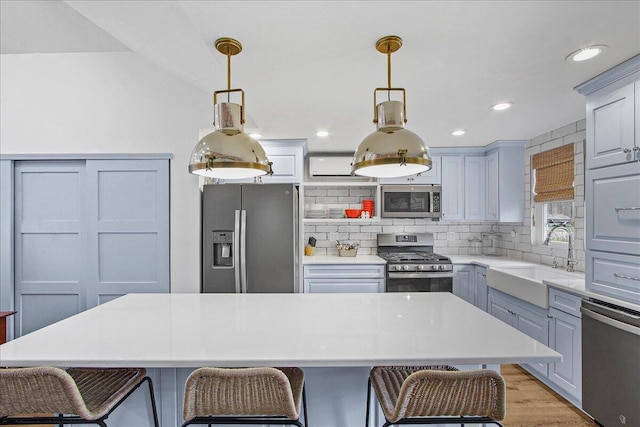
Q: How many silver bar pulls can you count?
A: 2